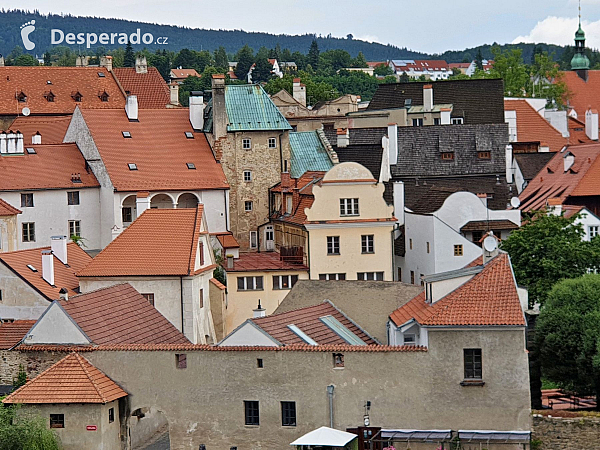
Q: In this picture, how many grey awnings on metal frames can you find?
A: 2